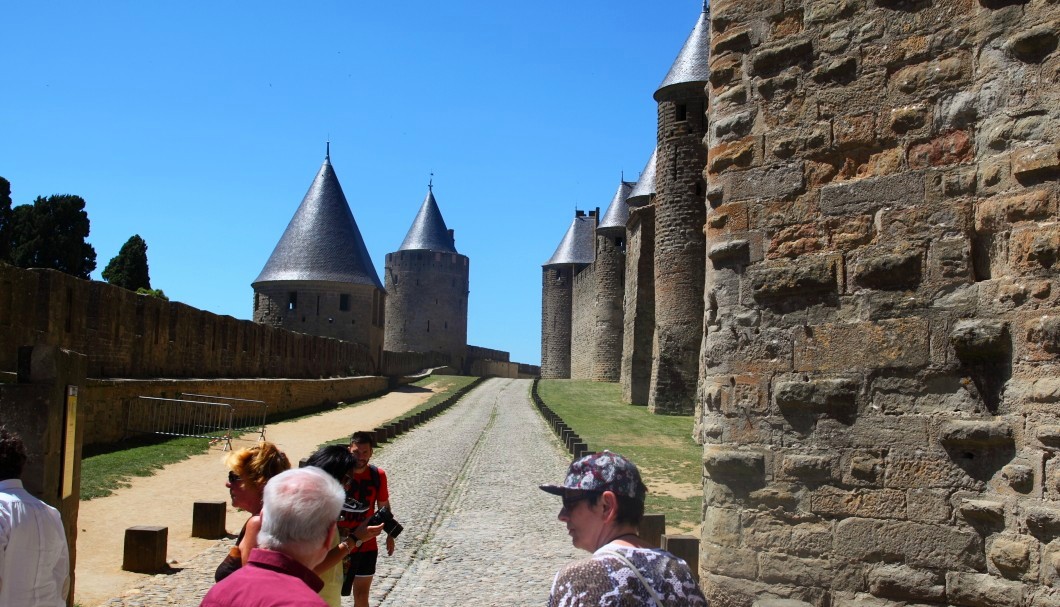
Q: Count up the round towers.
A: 6